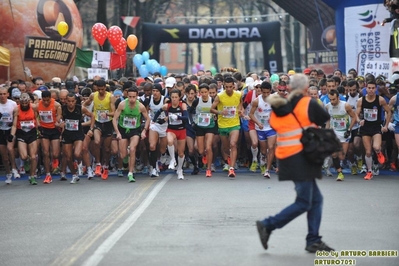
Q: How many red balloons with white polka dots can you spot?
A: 3